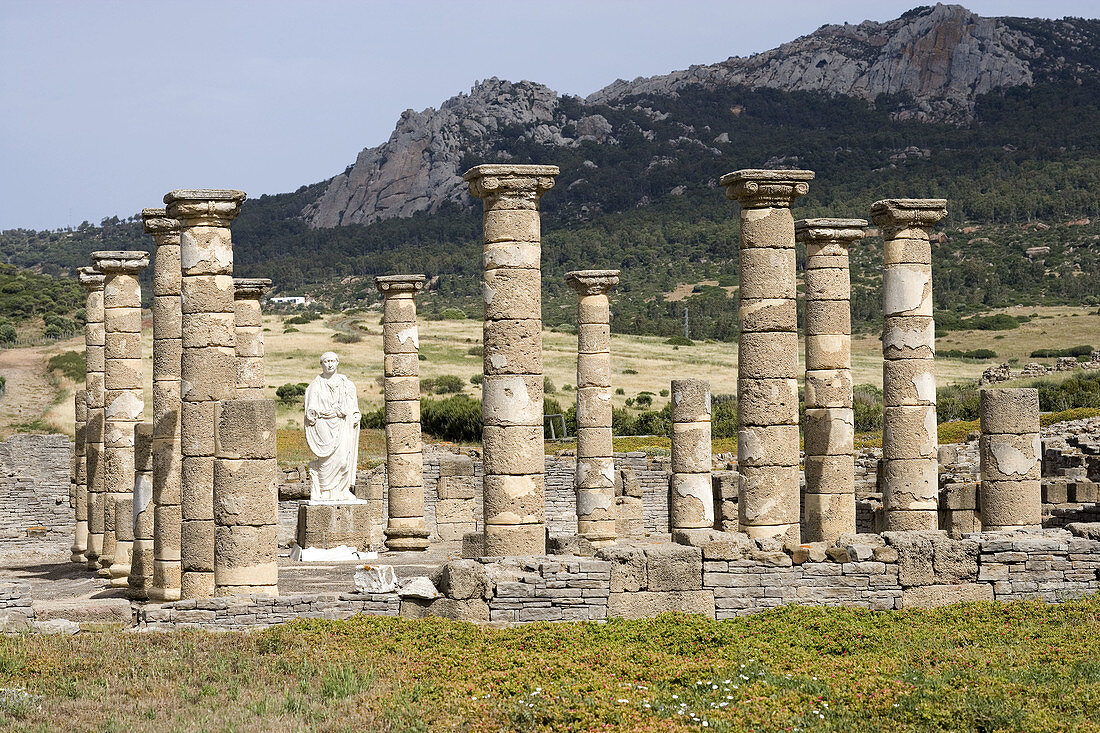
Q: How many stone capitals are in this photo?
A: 11